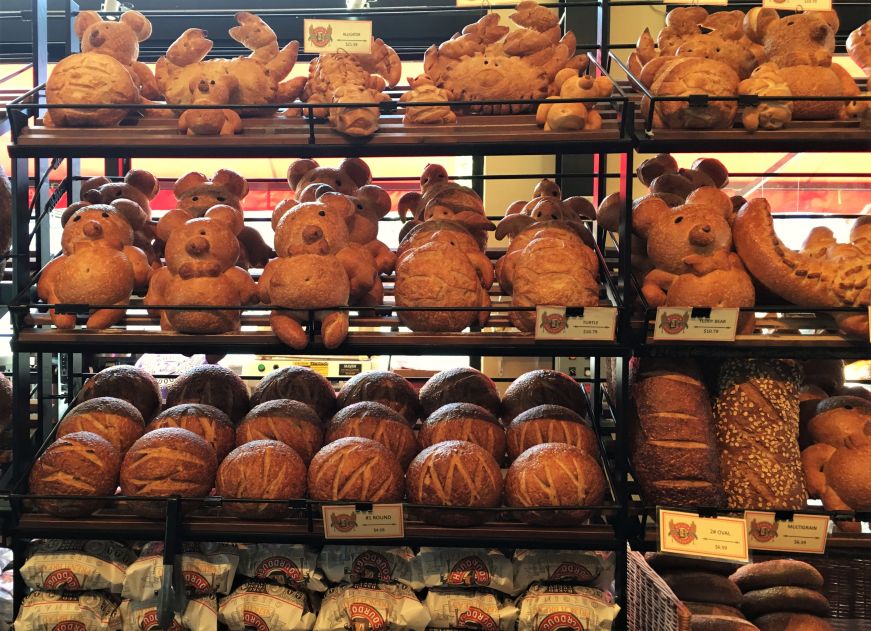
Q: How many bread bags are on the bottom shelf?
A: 12